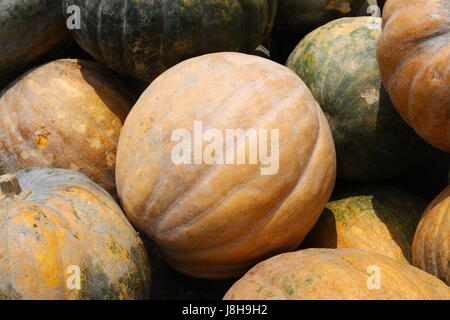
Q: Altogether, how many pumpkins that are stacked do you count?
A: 11